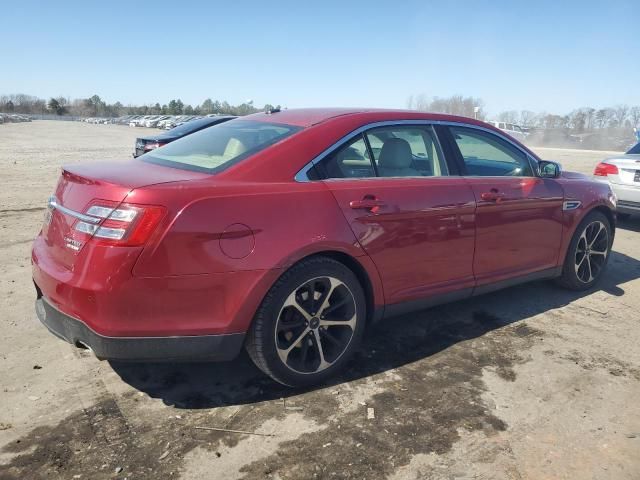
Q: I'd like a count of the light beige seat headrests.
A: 2